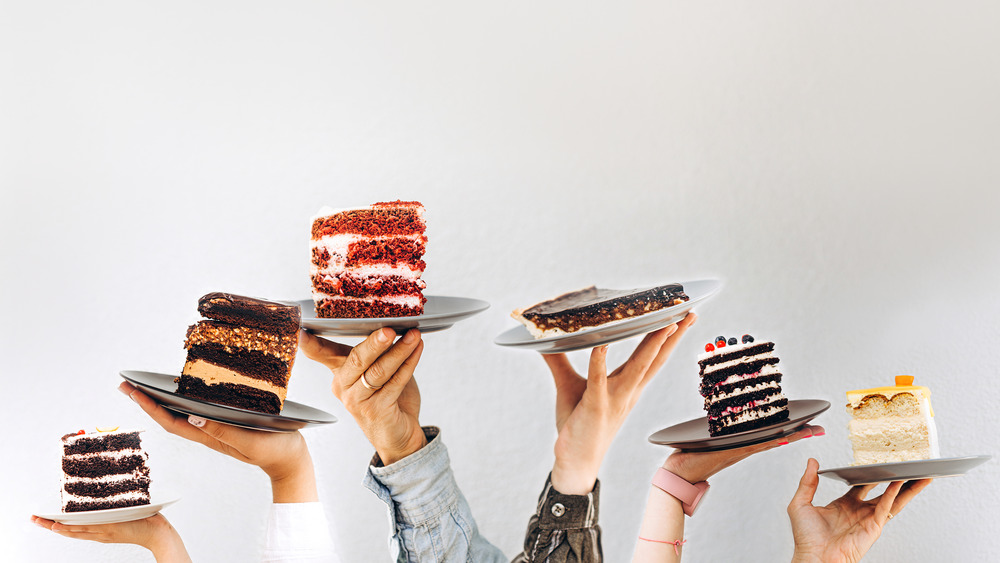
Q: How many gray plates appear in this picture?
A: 5